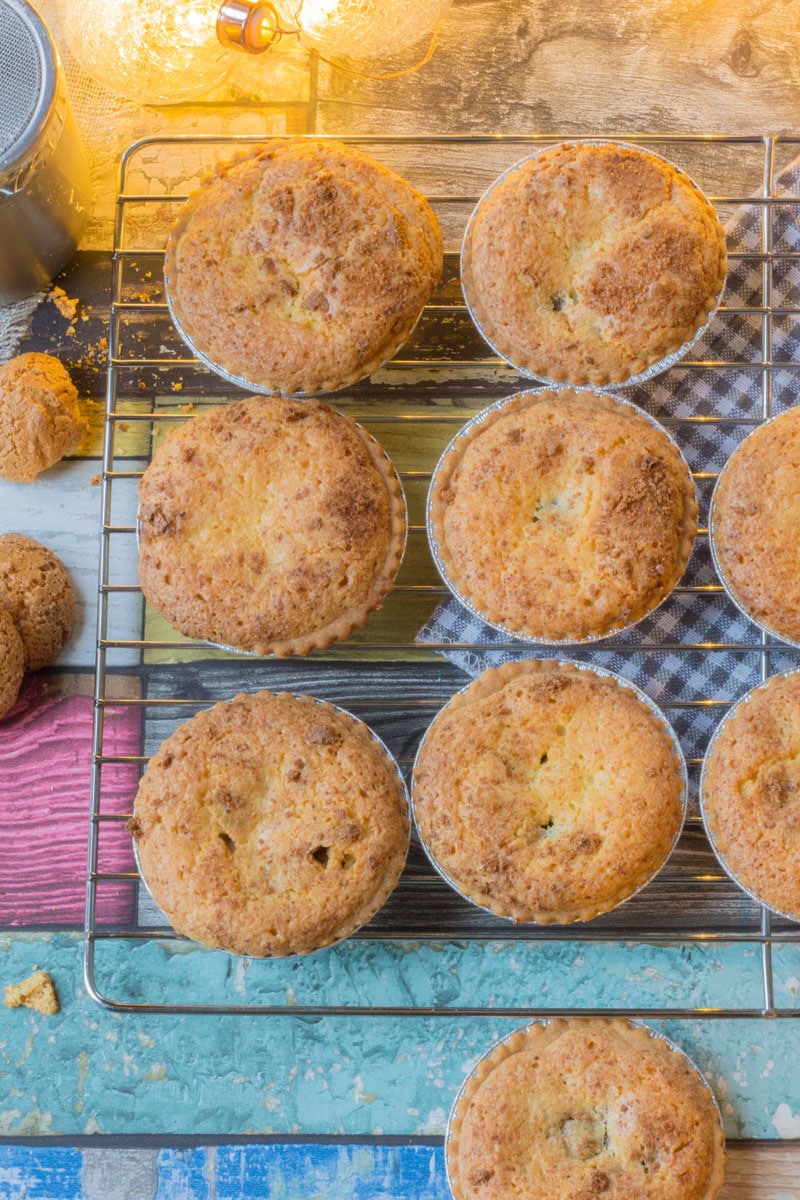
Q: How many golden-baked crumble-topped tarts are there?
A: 9